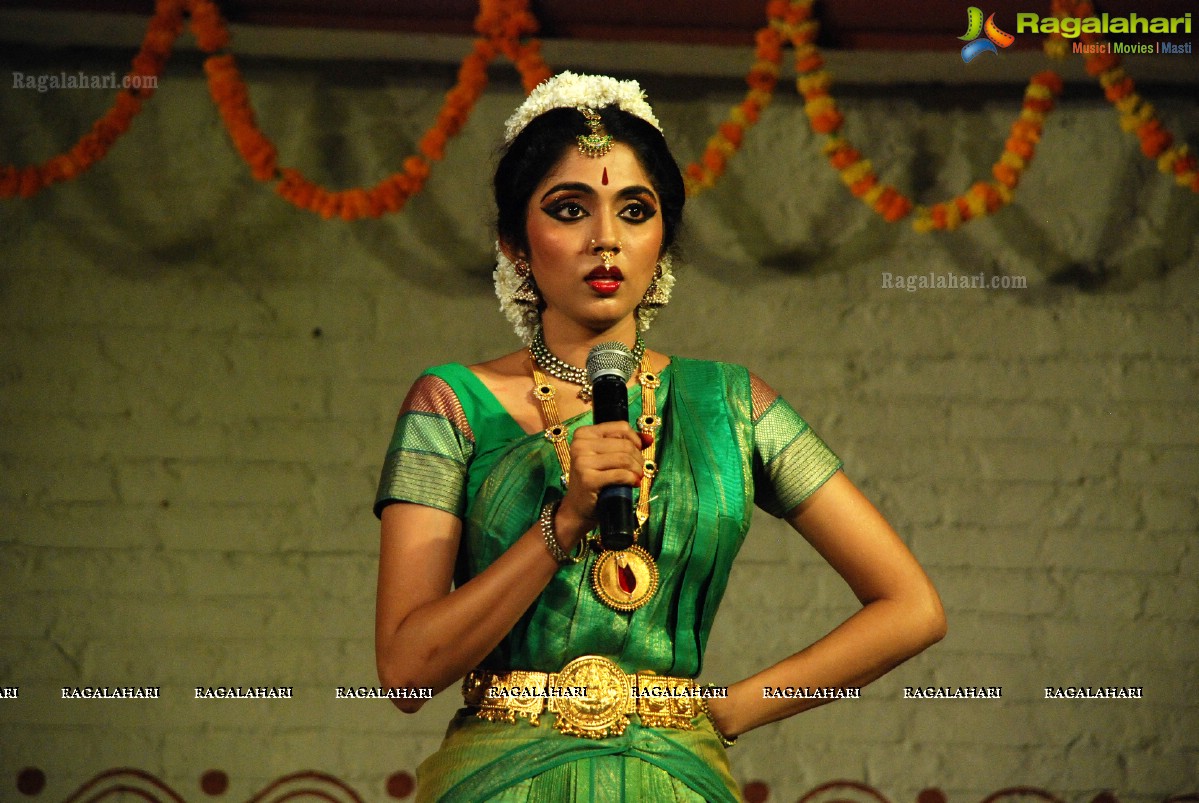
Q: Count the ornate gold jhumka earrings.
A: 2